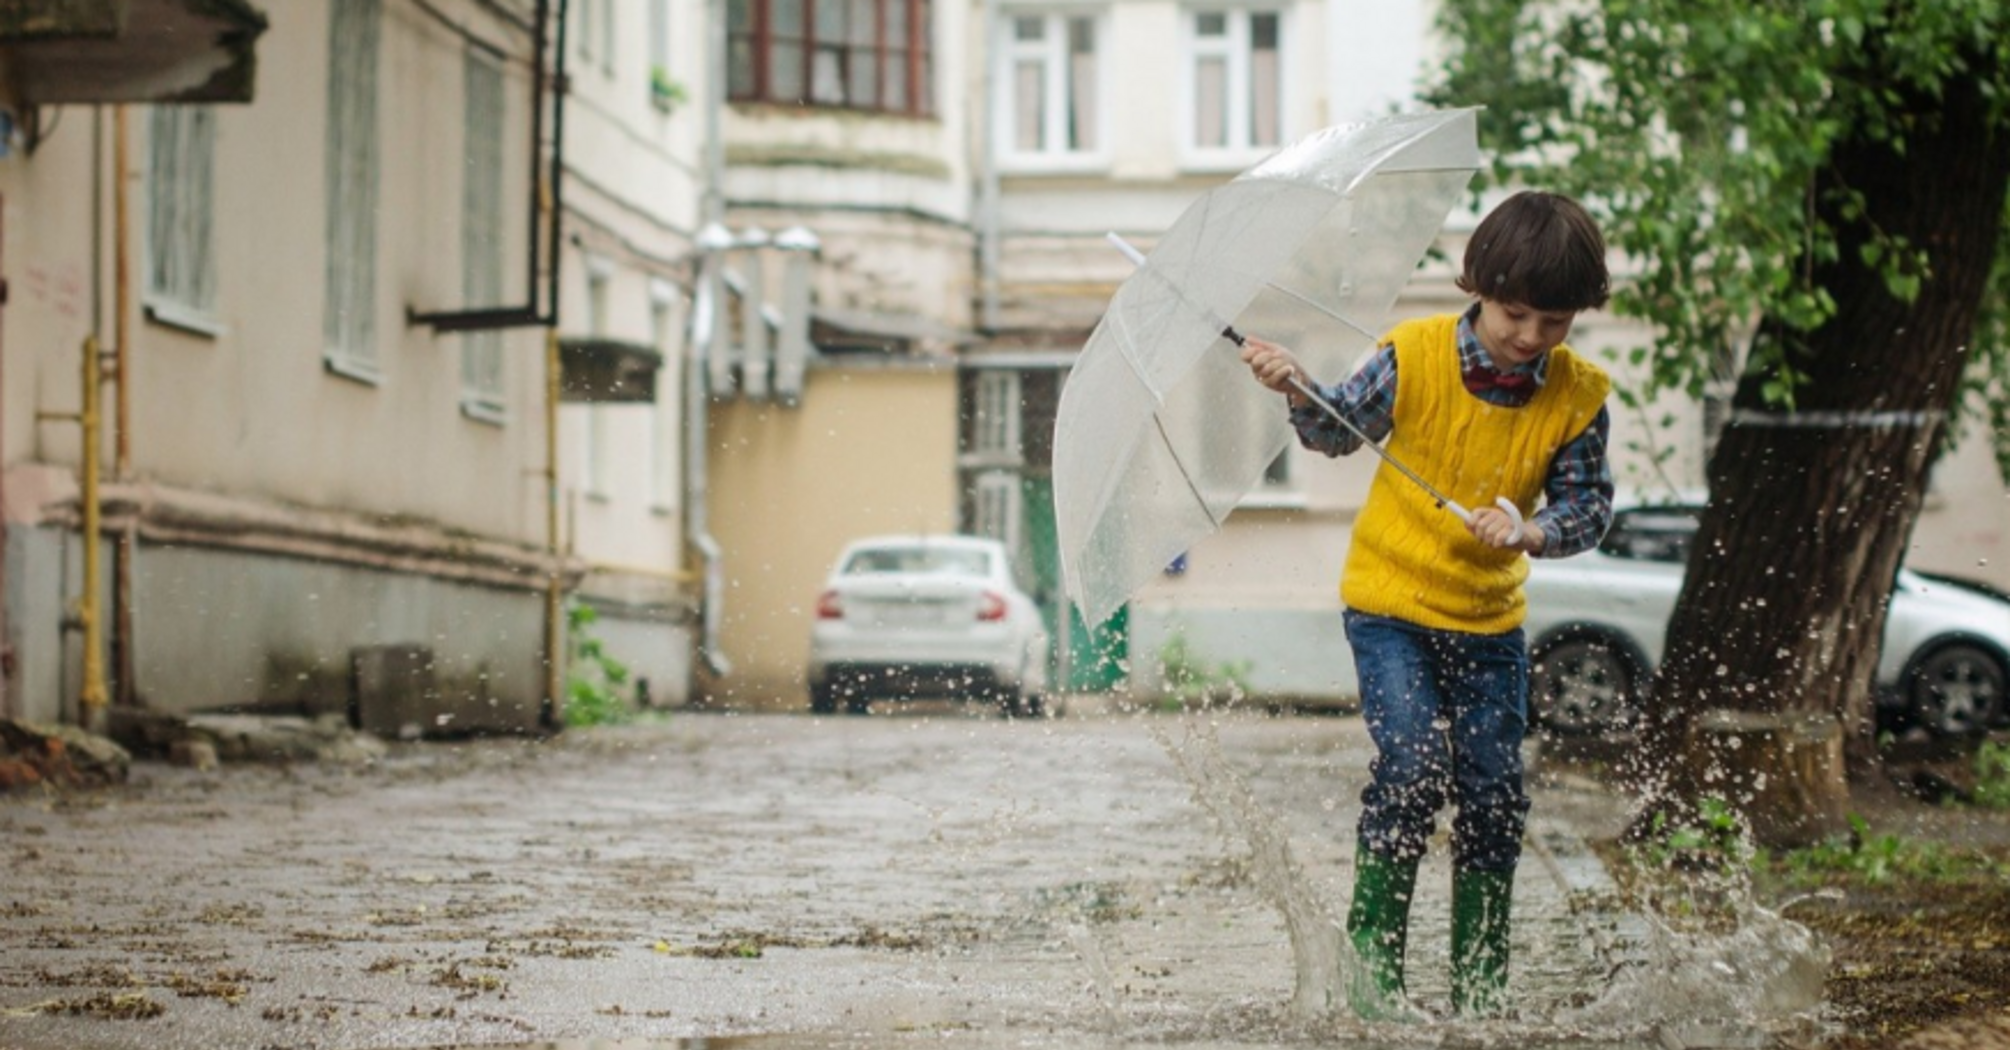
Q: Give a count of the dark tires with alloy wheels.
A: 2